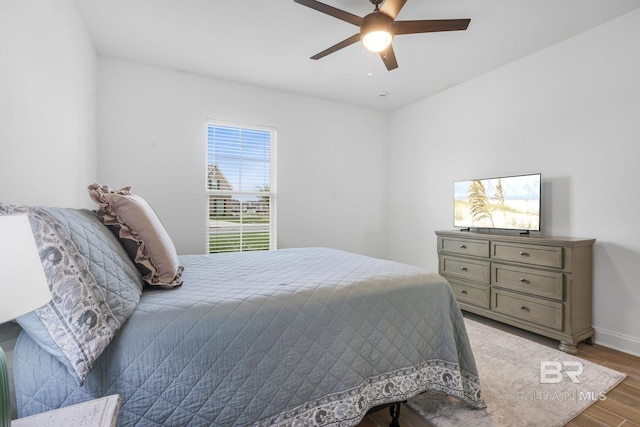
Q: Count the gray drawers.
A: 6